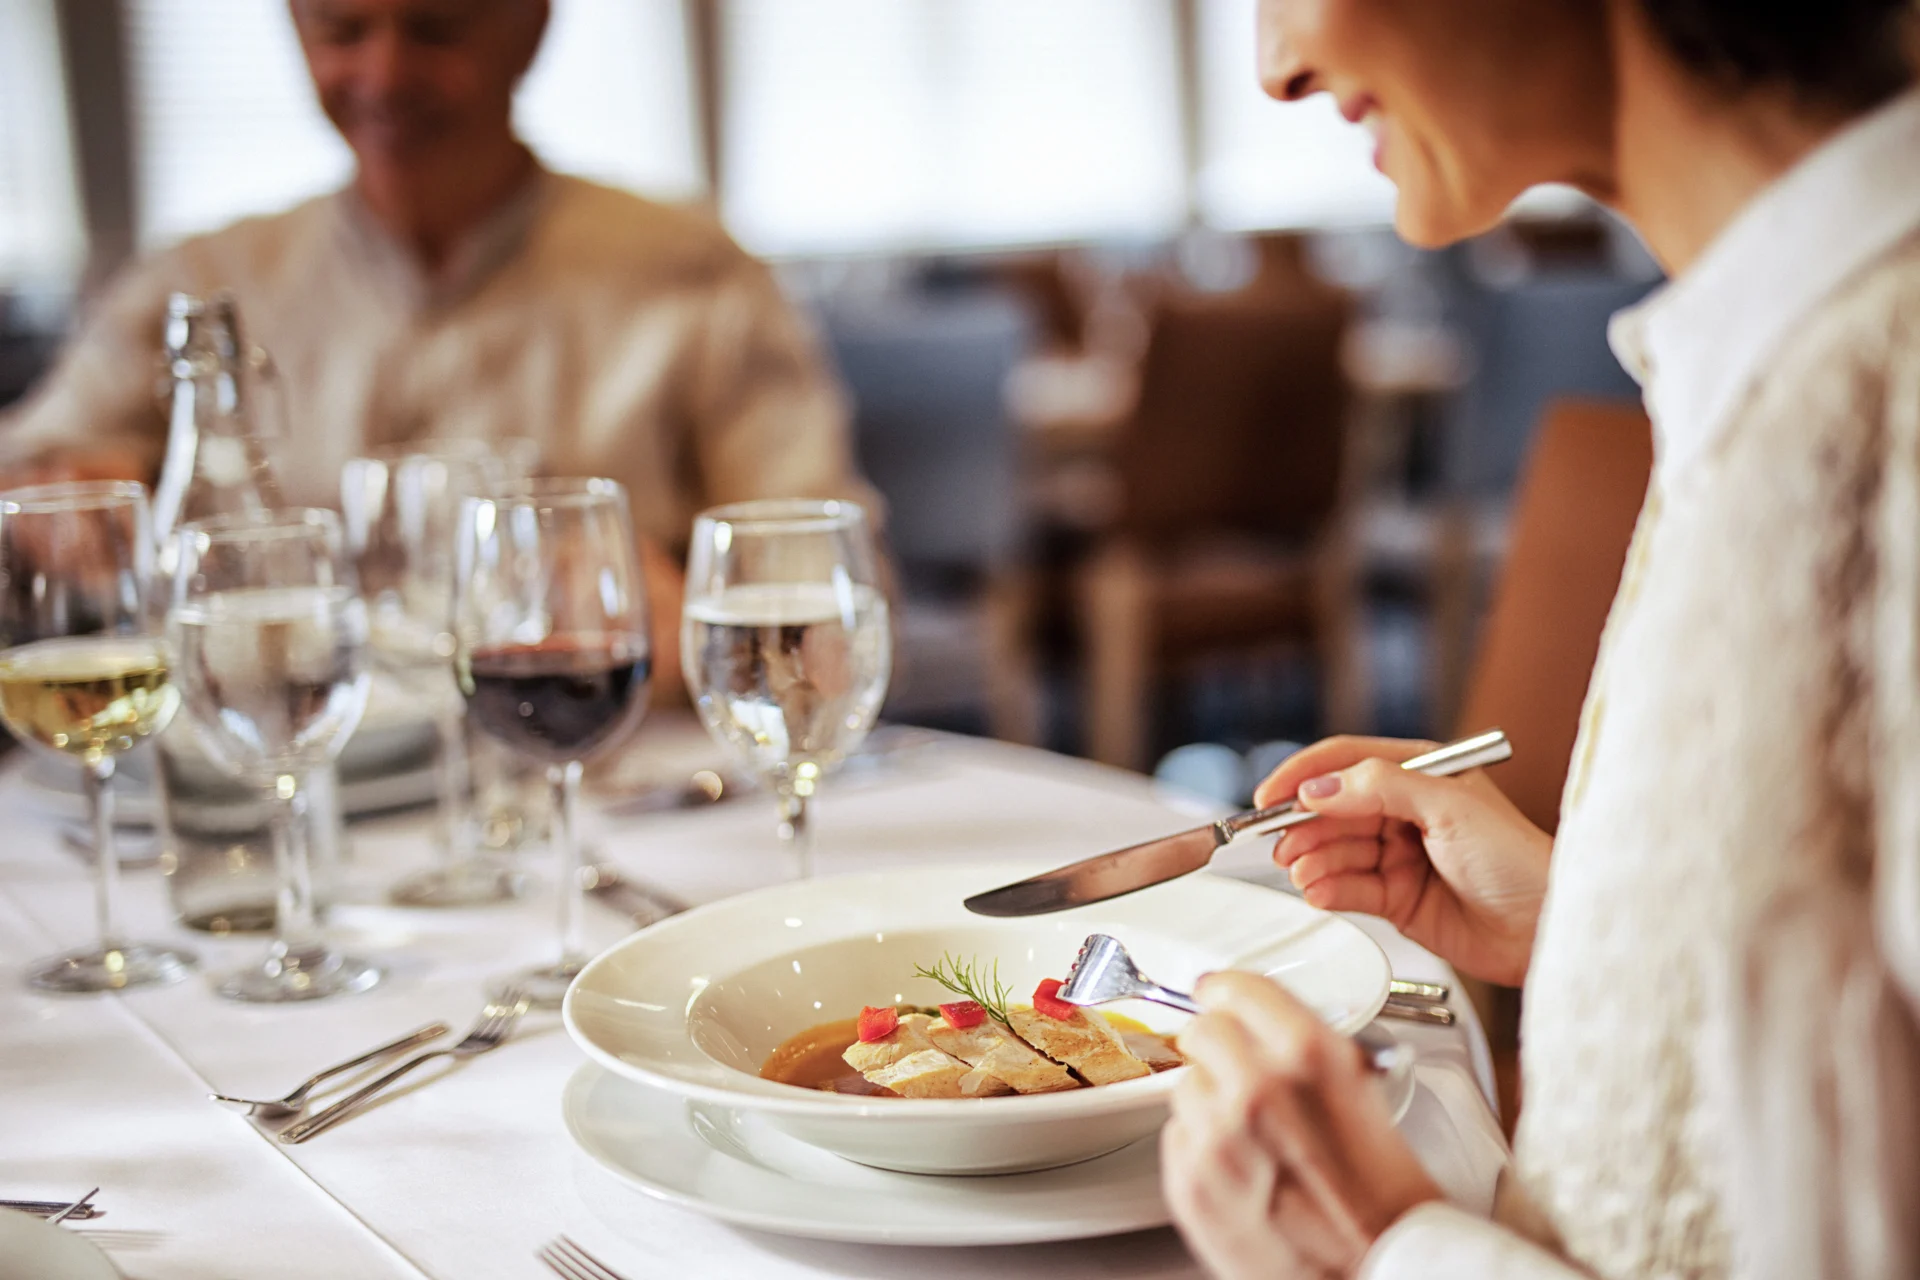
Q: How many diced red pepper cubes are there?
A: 3